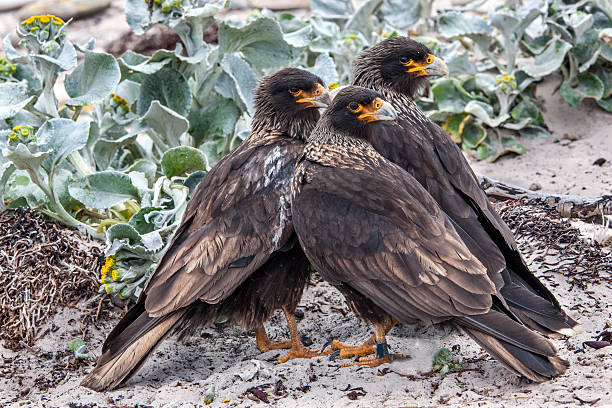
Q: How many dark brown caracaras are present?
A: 3